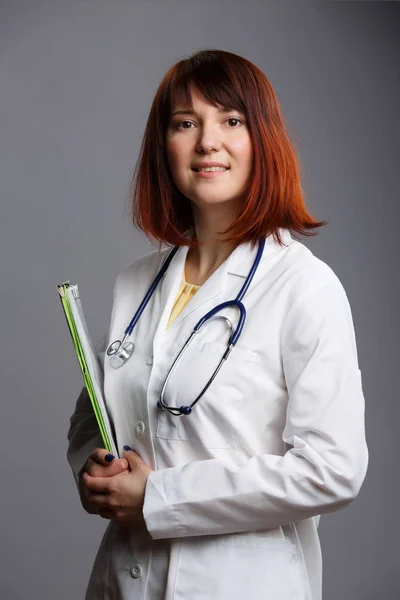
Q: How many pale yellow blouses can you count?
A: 1